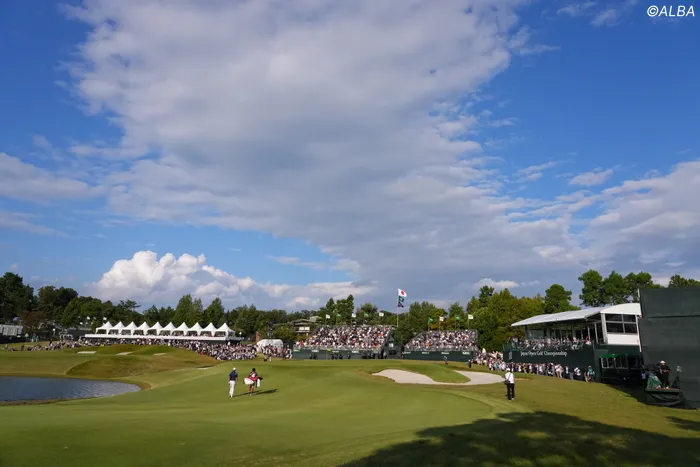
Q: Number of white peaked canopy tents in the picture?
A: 10